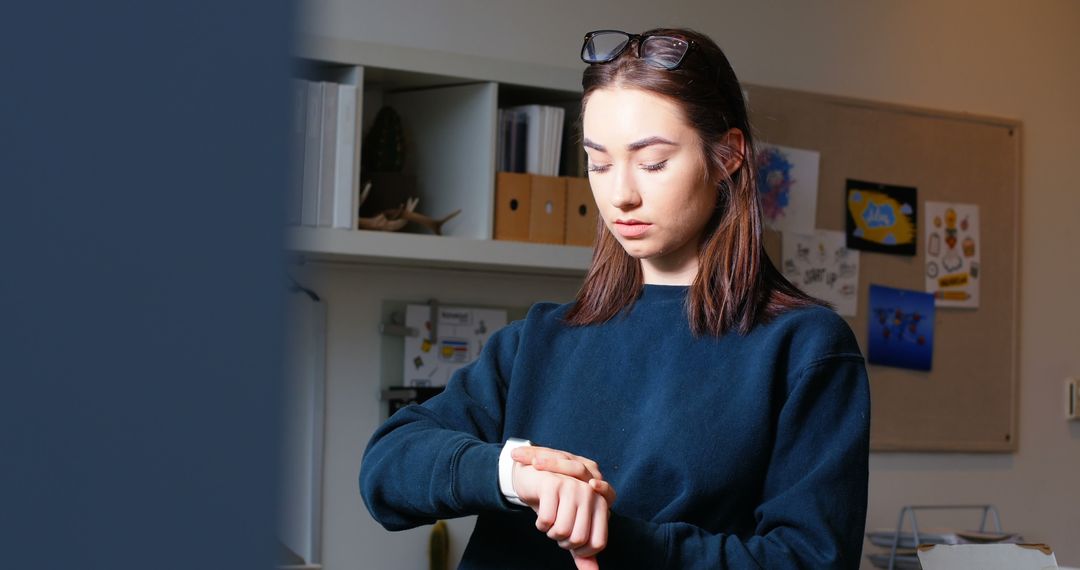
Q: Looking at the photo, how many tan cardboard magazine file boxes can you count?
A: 3